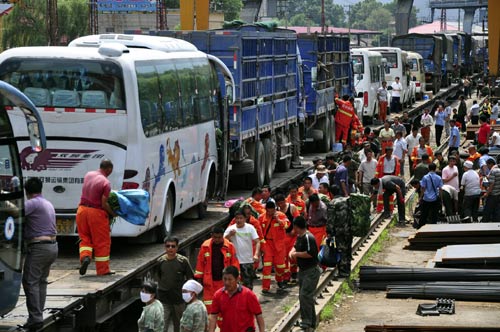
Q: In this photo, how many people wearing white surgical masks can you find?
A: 2